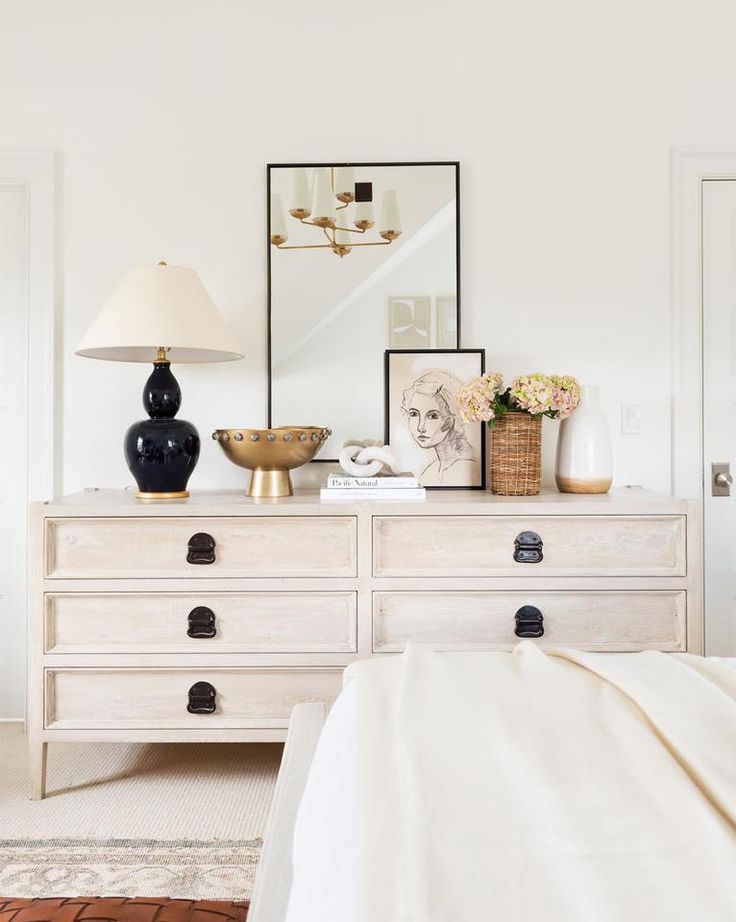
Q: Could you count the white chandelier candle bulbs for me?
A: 7